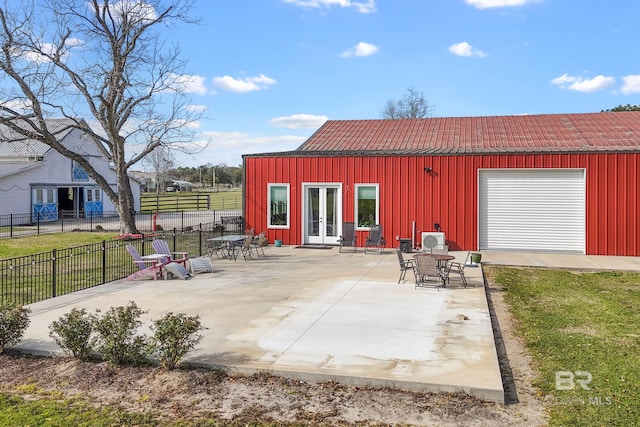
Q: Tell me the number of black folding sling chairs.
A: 2